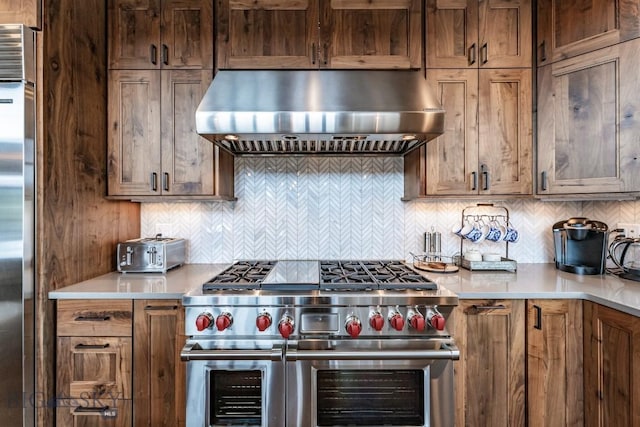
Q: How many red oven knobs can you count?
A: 9